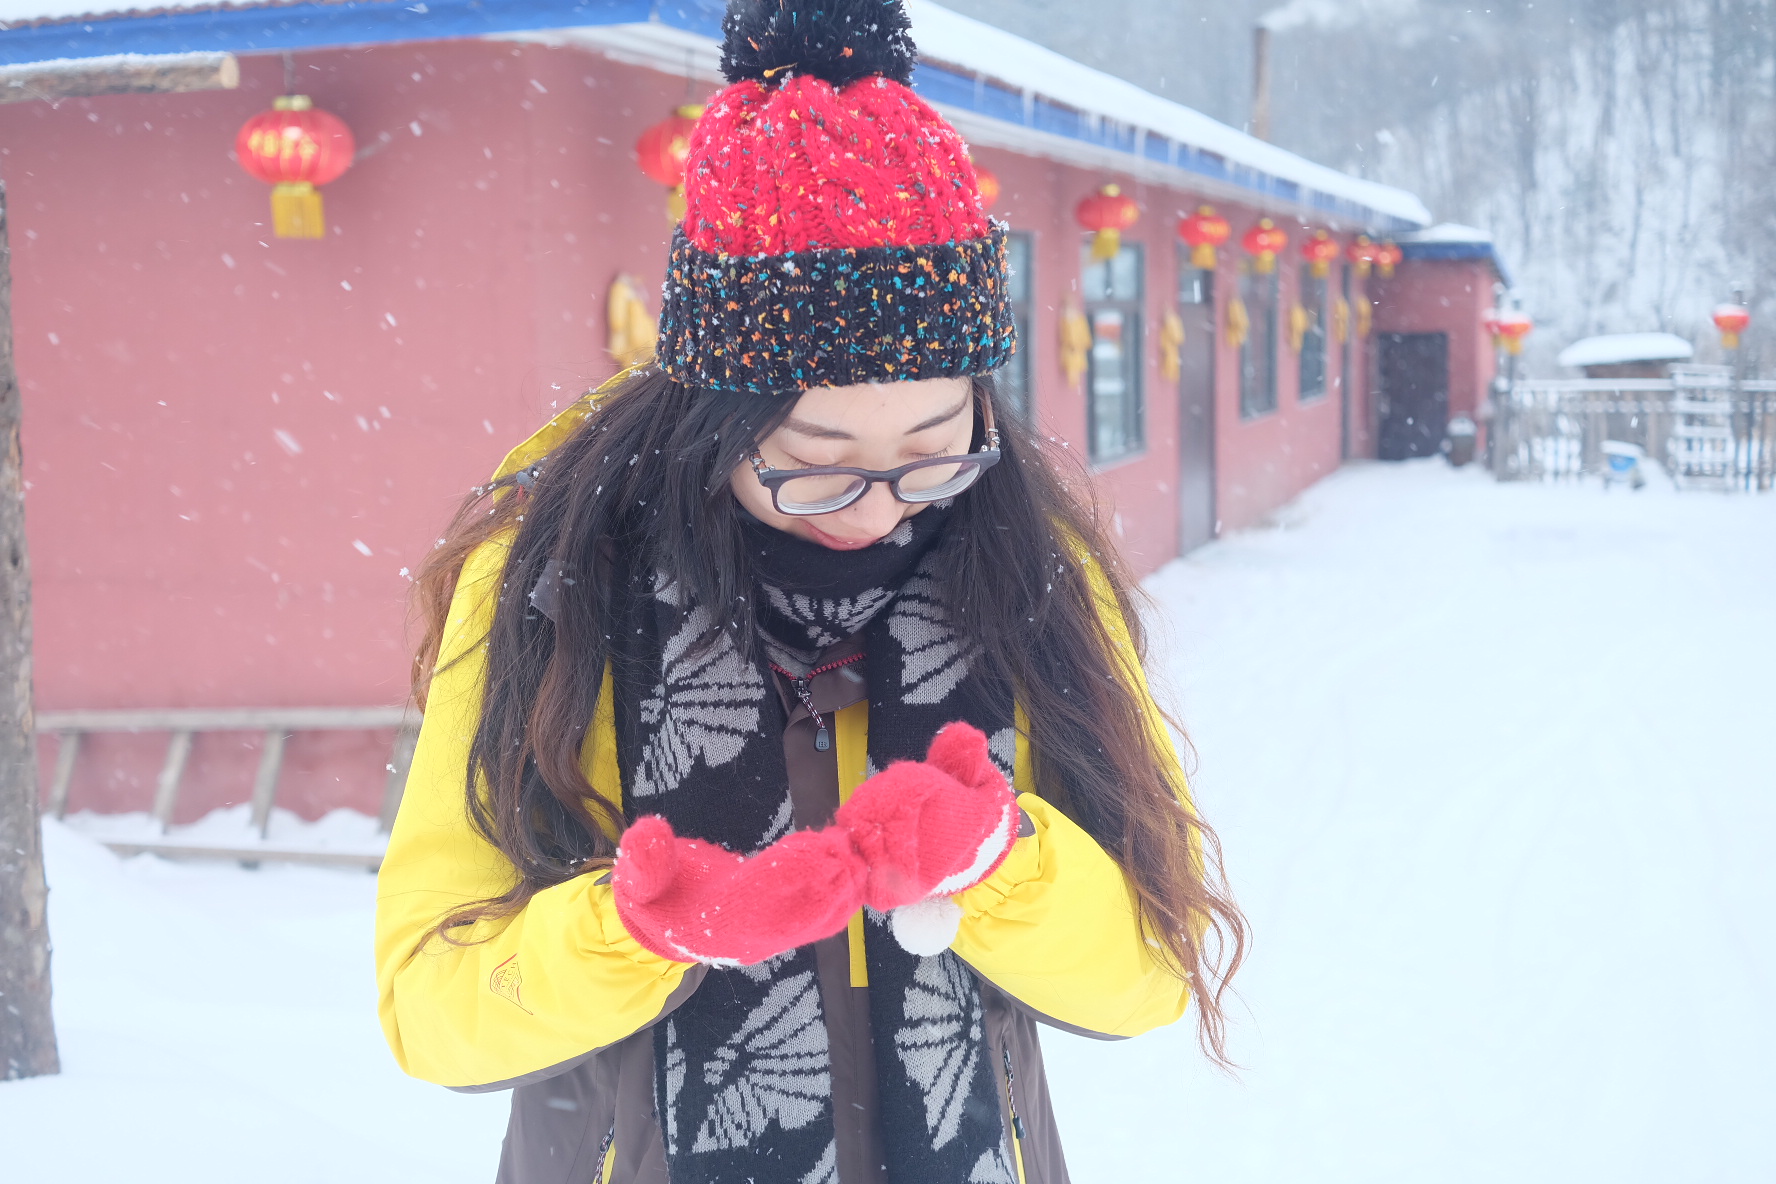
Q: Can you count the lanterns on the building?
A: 9